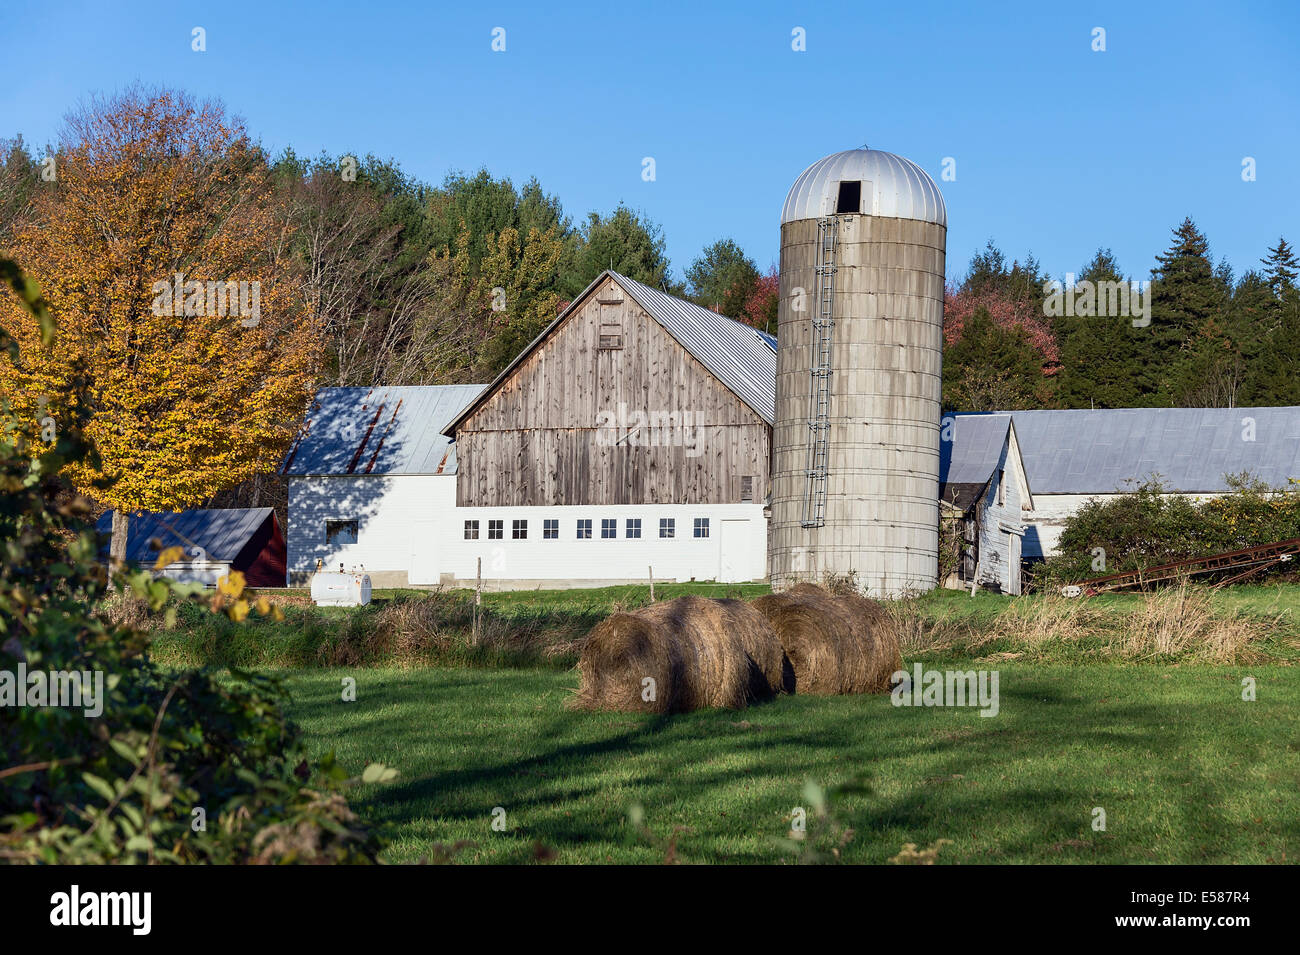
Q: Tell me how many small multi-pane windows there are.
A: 9